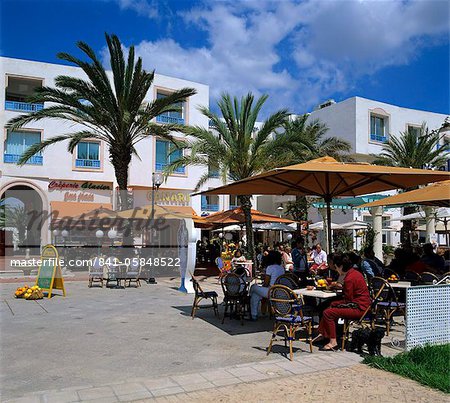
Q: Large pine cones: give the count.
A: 0